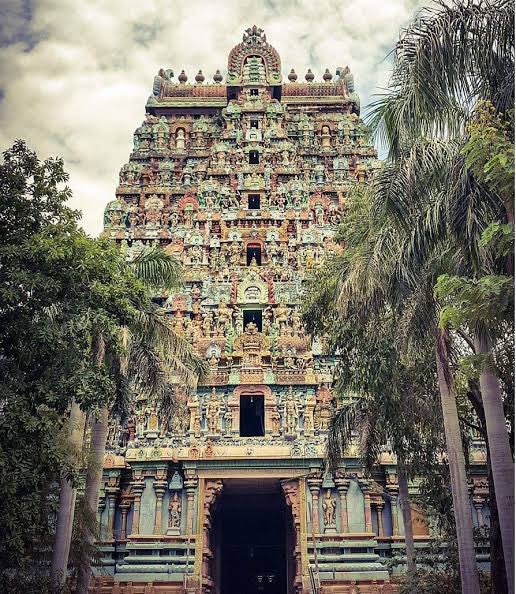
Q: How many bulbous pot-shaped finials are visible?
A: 6